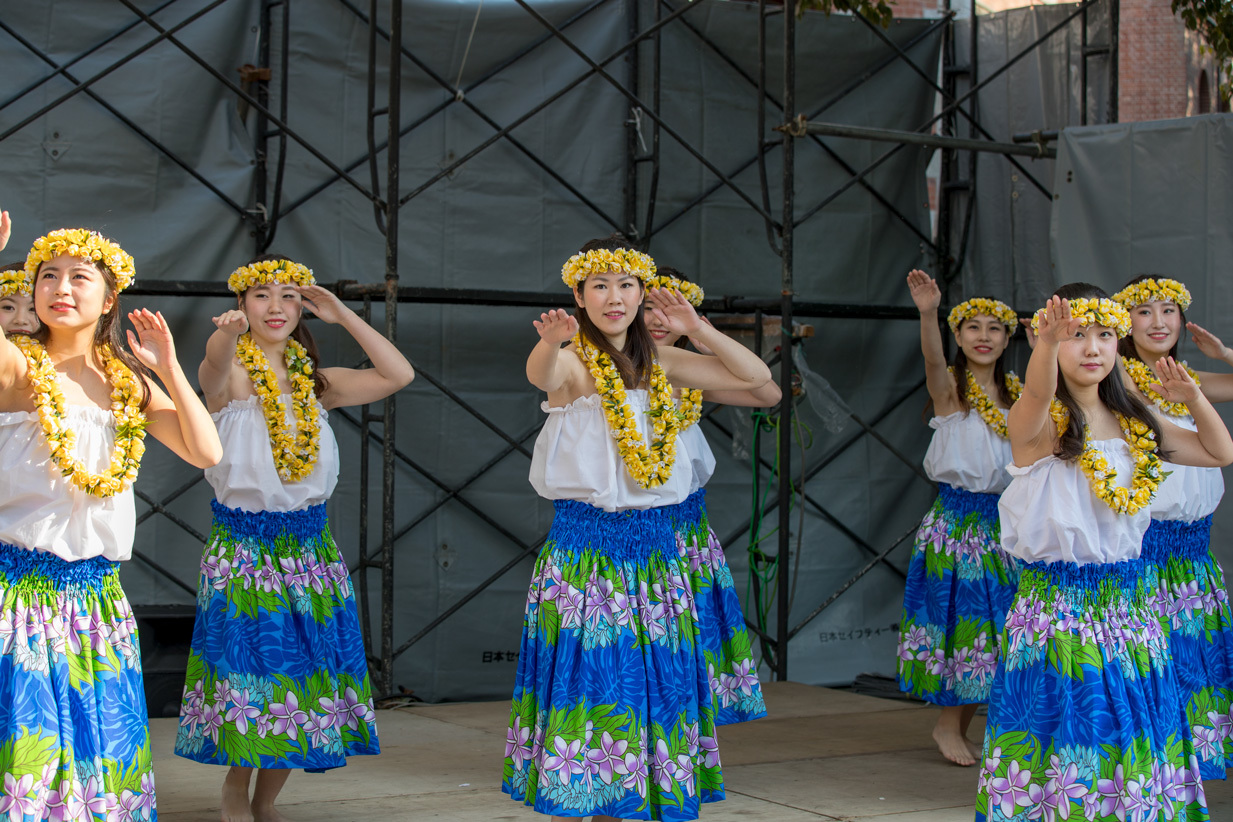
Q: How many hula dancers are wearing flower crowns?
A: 8